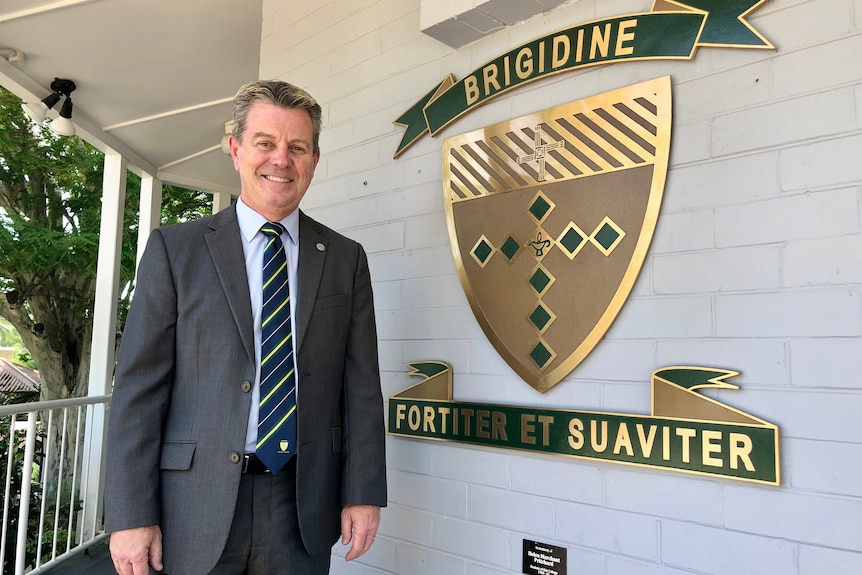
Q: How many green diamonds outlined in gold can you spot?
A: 8